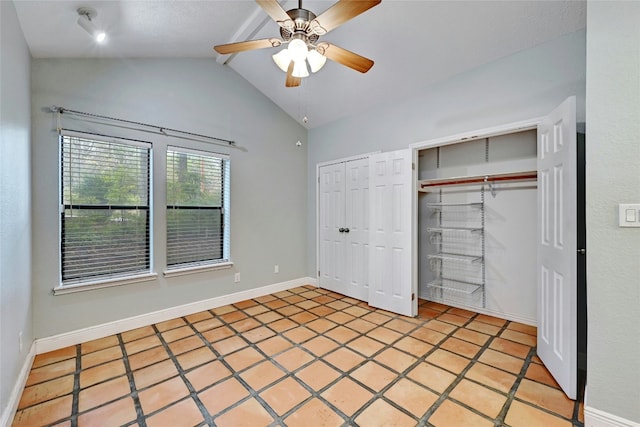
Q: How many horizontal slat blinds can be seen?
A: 2